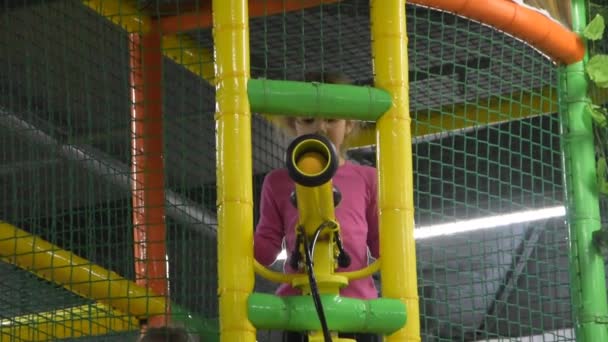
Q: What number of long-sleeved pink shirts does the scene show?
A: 1